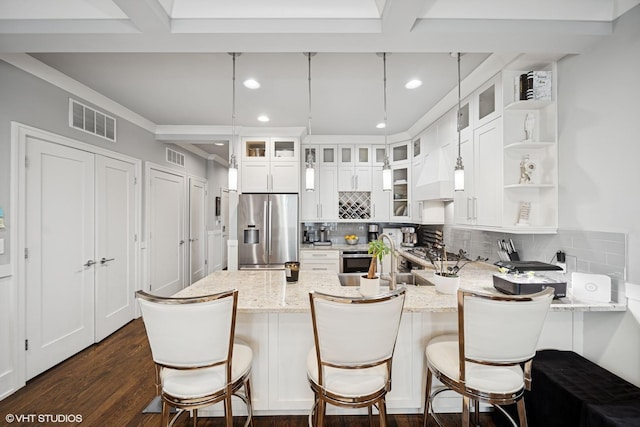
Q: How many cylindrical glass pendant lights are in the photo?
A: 4